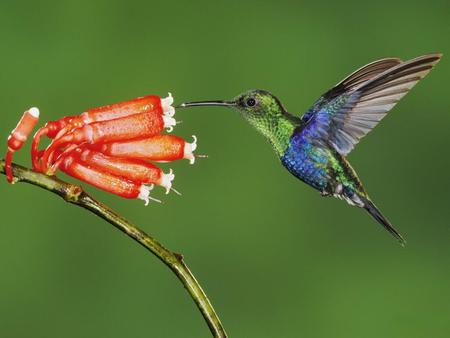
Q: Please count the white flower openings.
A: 5